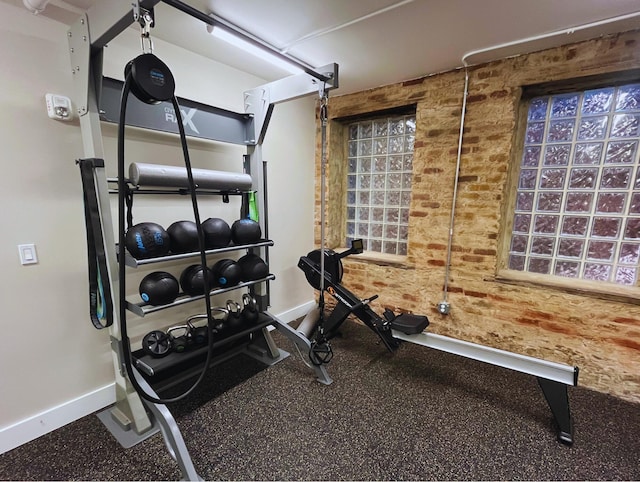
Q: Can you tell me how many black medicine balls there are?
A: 8